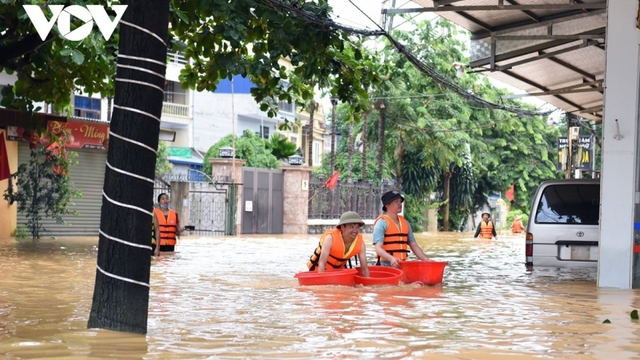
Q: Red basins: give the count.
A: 3